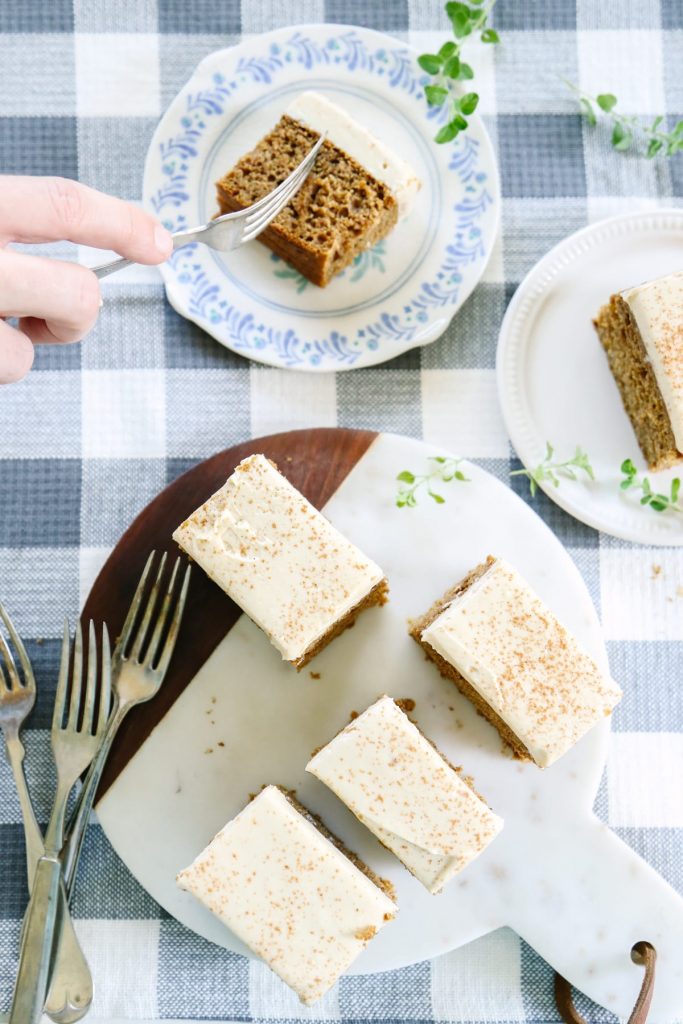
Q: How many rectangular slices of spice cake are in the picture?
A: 6